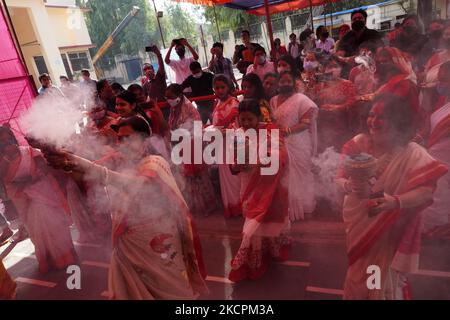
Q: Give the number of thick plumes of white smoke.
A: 2